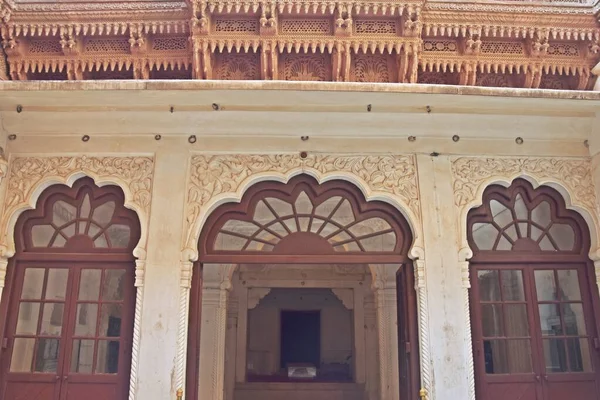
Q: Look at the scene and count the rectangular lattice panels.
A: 9